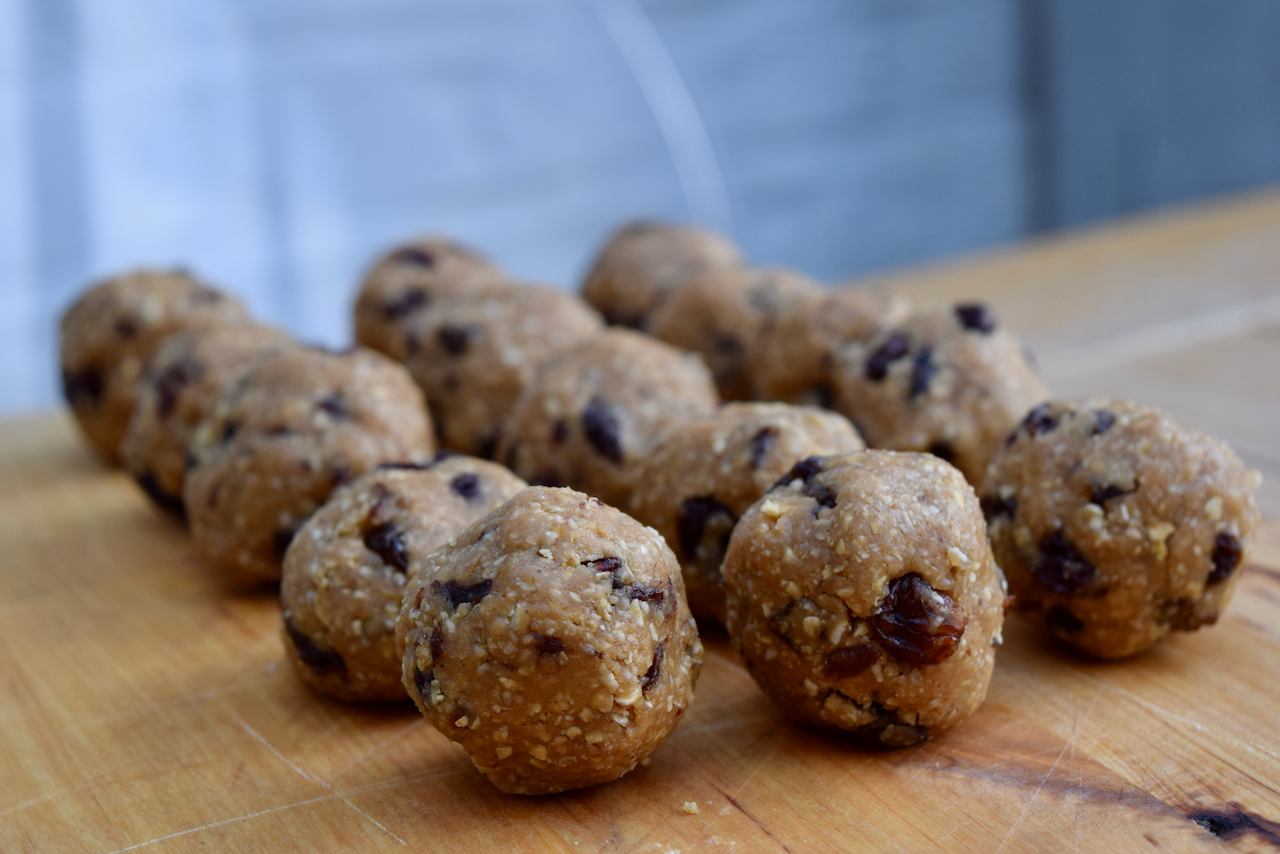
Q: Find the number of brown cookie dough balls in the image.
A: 15